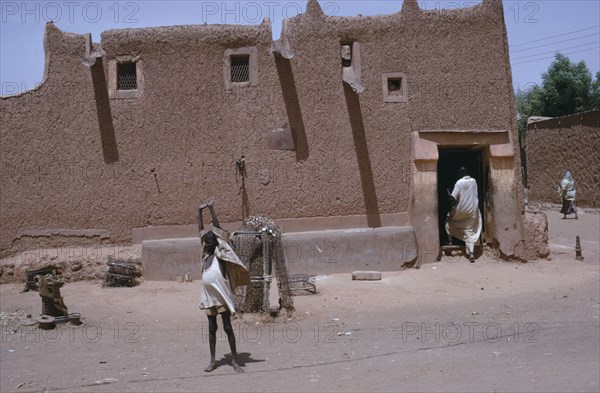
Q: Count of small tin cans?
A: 2